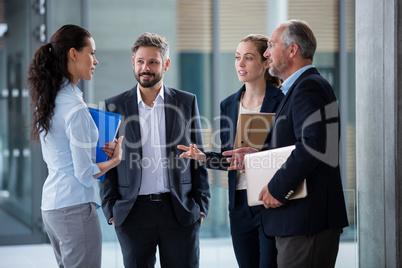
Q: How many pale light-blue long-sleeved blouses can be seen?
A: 1